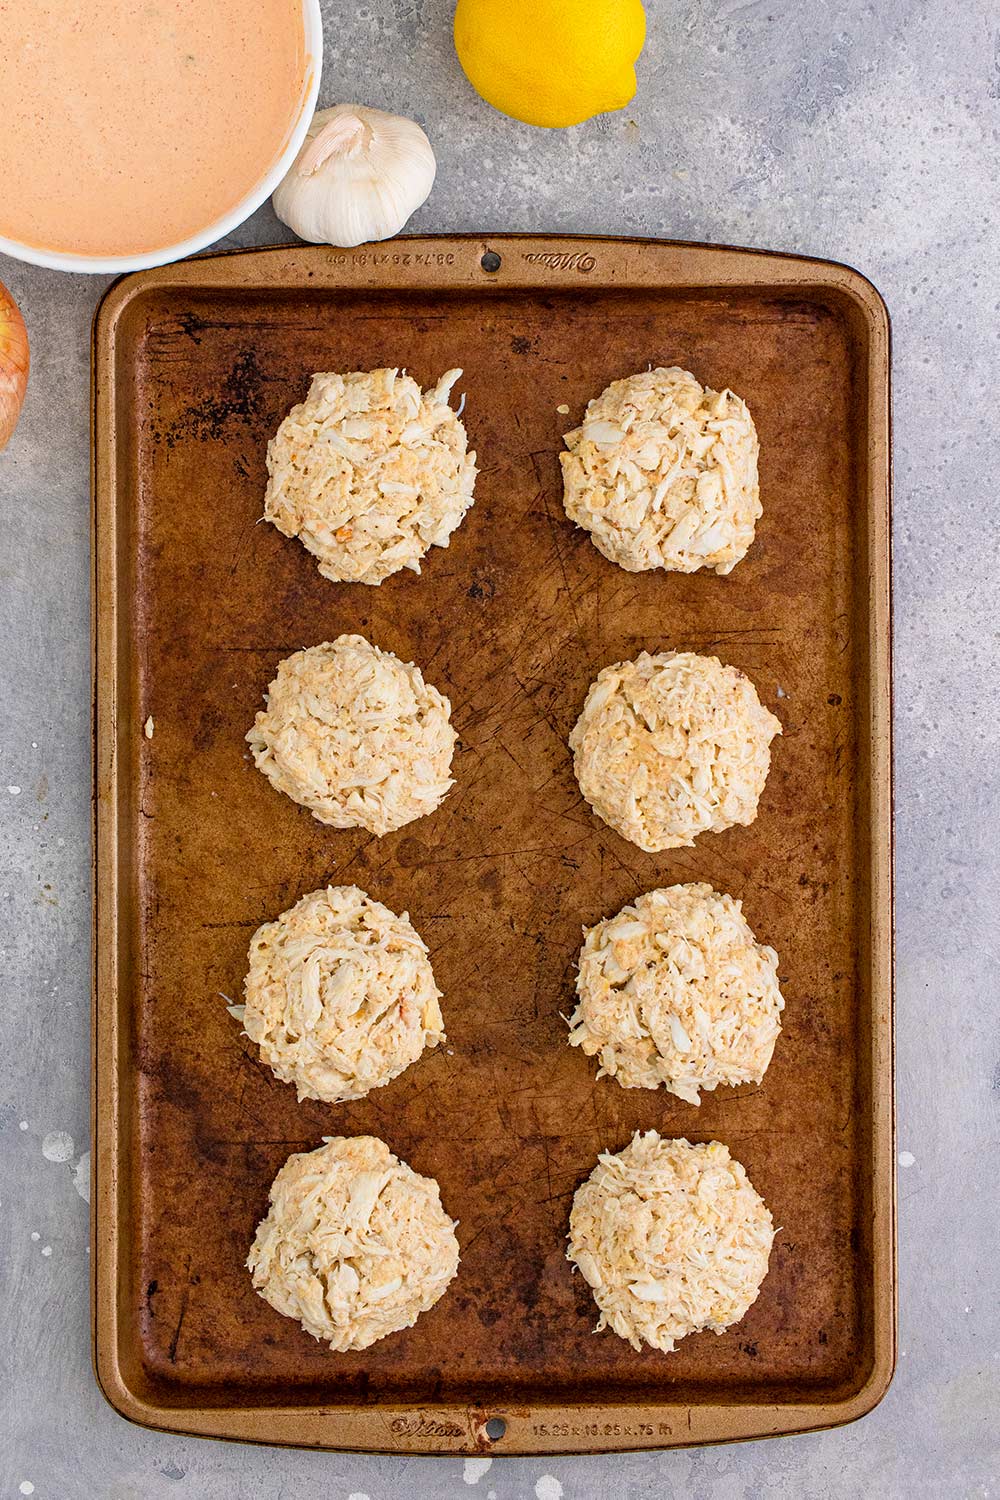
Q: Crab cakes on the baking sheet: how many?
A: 8